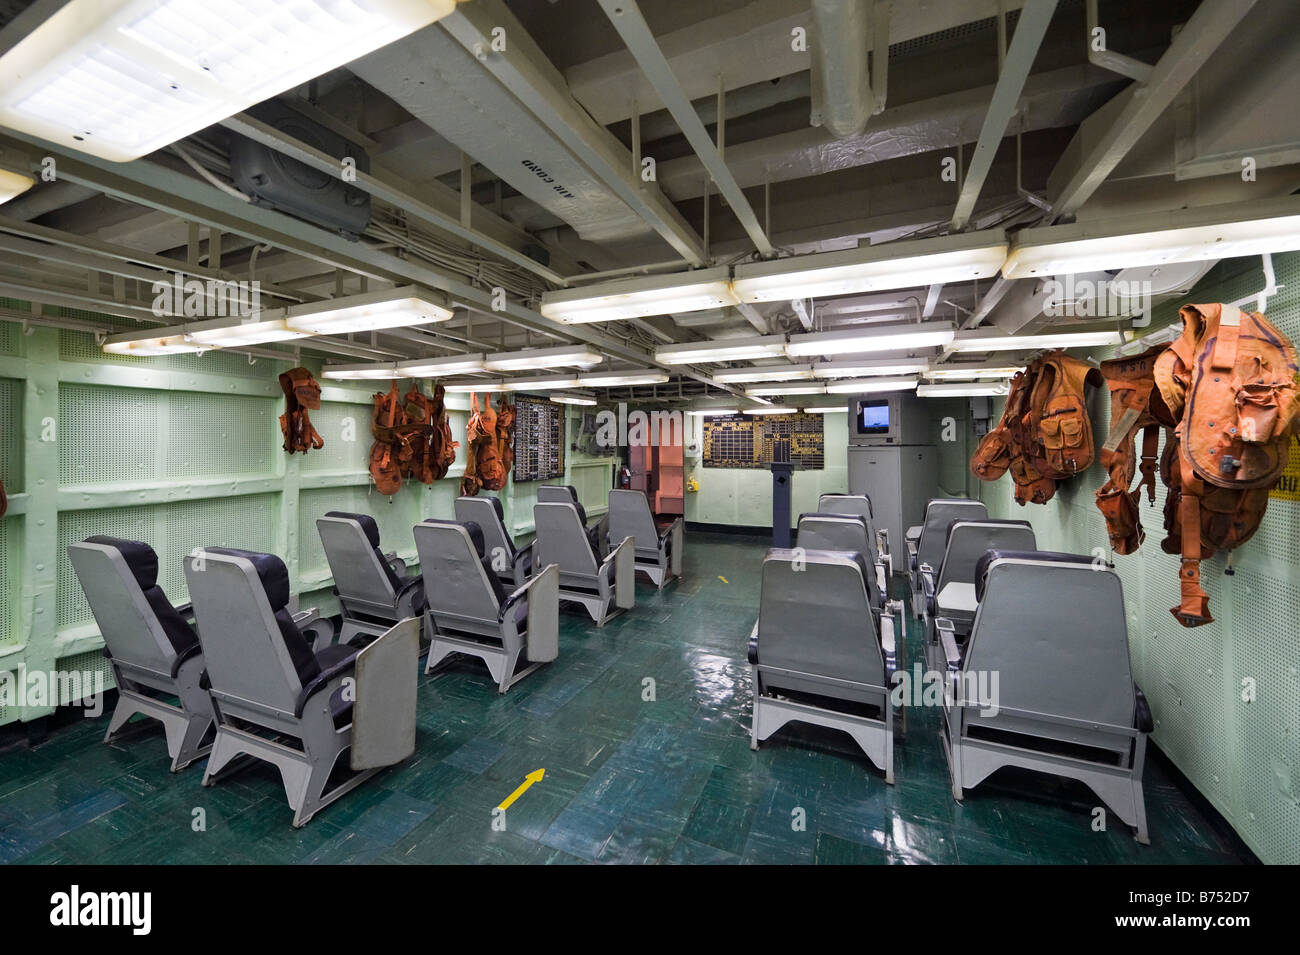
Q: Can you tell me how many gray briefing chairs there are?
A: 14